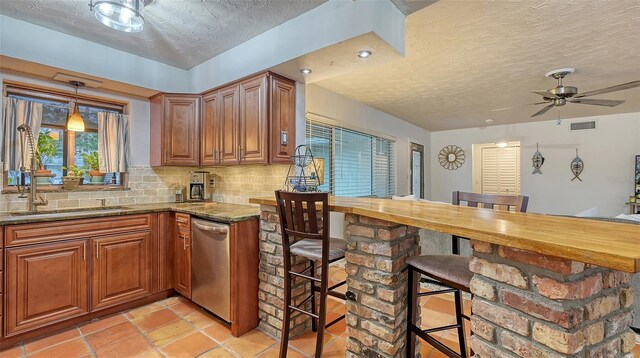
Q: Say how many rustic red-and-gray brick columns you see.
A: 3